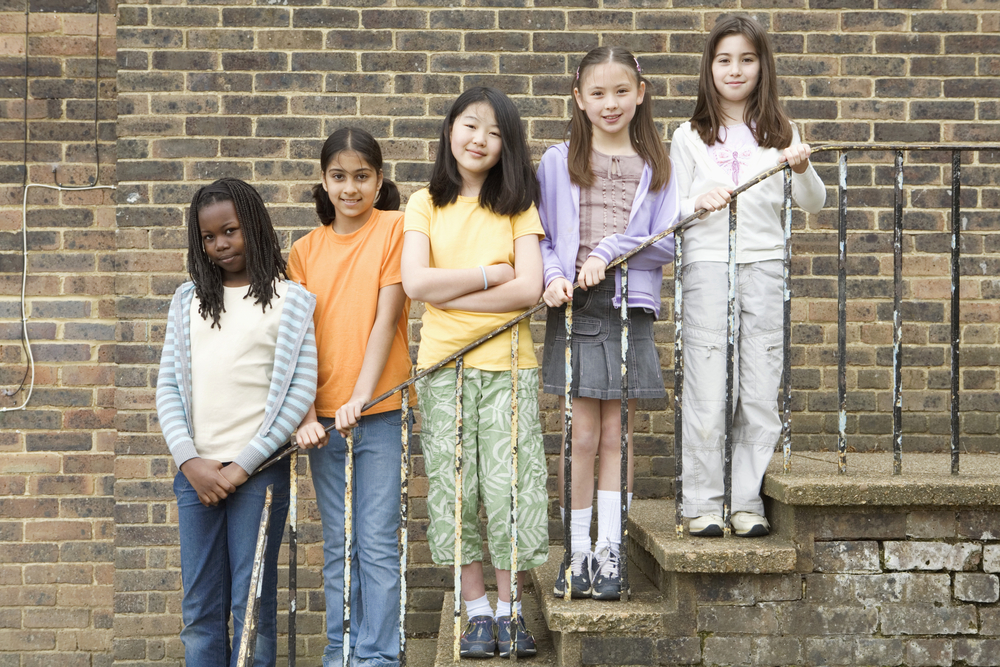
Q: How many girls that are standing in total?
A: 5